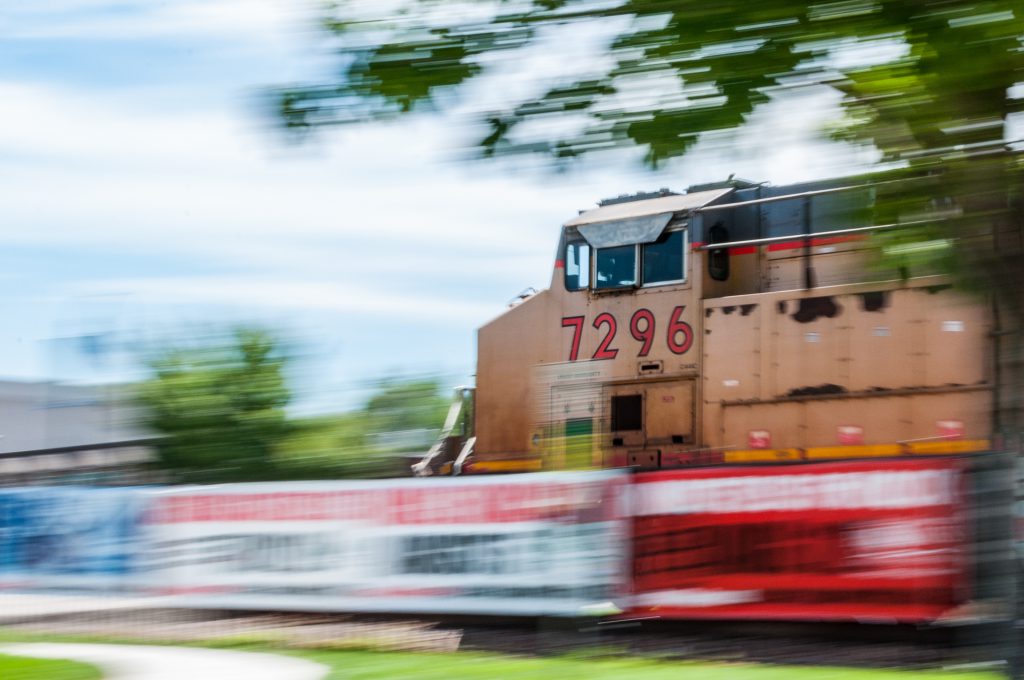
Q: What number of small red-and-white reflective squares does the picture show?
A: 3